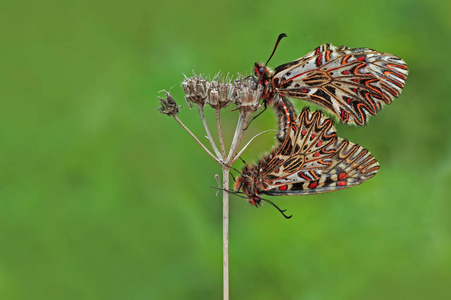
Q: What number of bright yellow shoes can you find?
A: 0